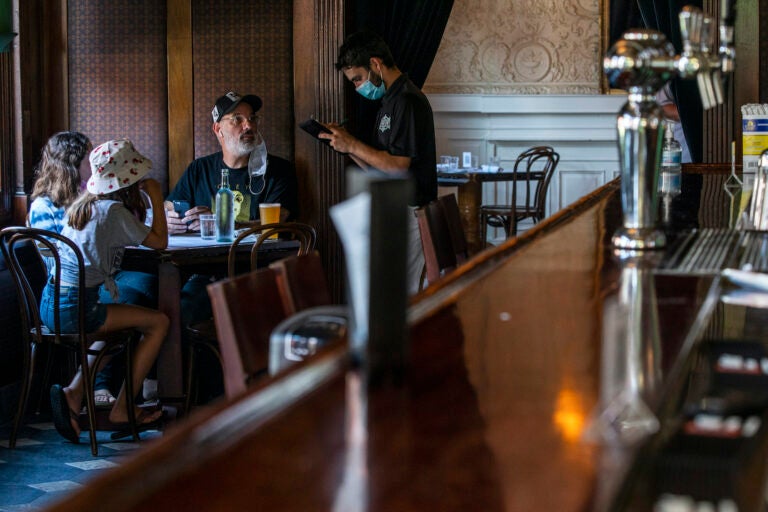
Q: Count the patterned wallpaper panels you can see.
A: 2